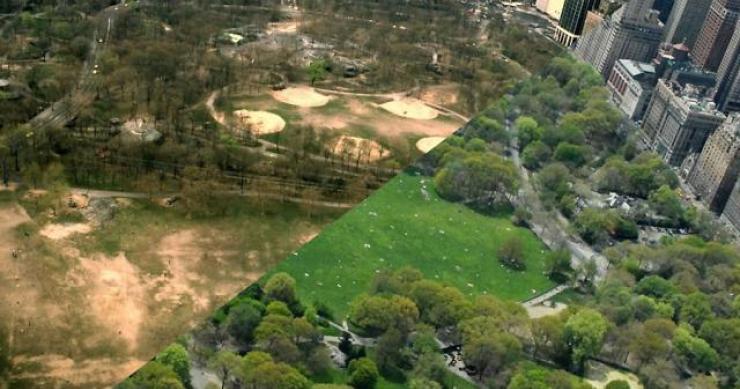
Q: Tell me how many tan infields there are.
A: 5